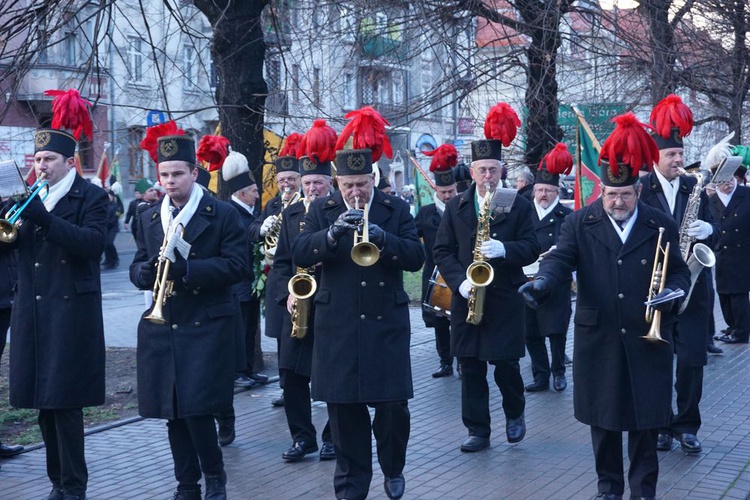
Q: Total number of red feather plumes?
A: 11